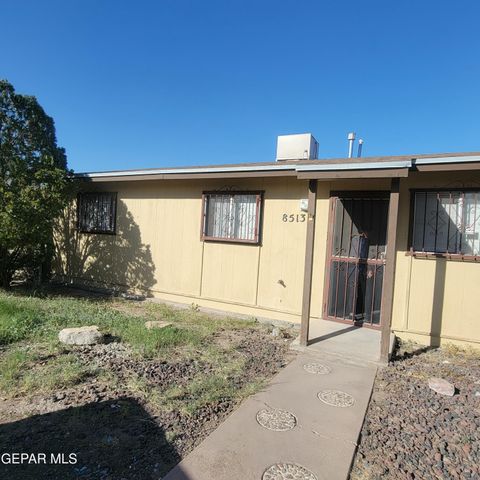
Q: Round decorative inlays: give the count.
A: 4